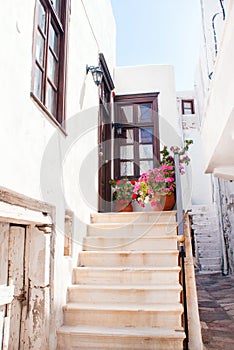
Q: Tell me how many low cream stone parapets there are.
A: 1